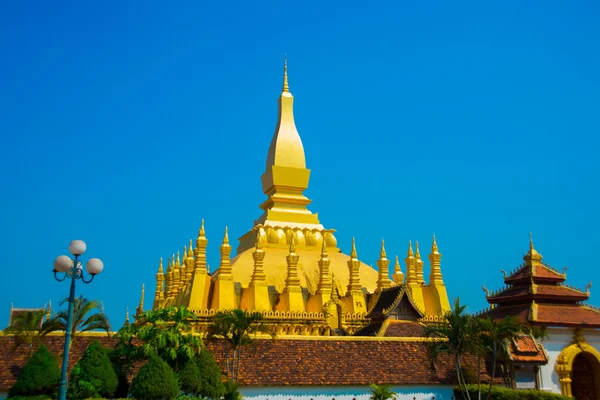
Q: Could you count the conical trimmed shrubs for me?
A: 5